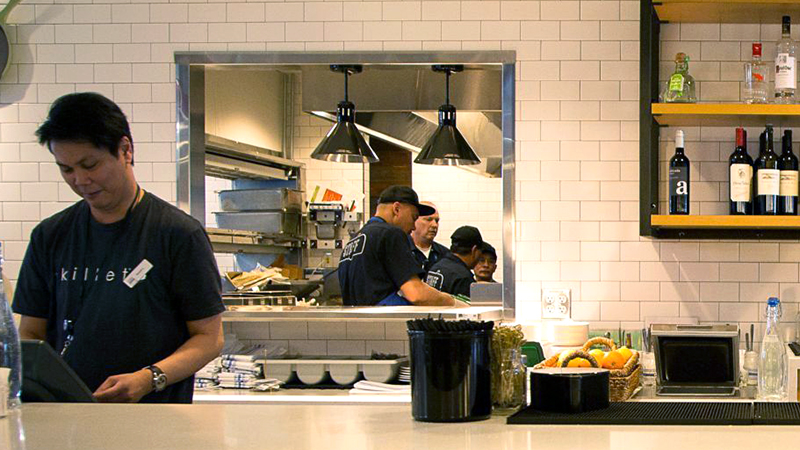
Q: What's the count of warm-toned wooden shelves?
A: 3